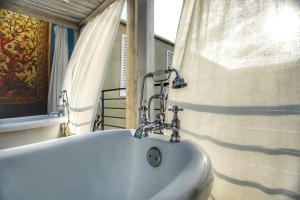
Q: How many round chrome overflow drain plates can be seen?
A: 1